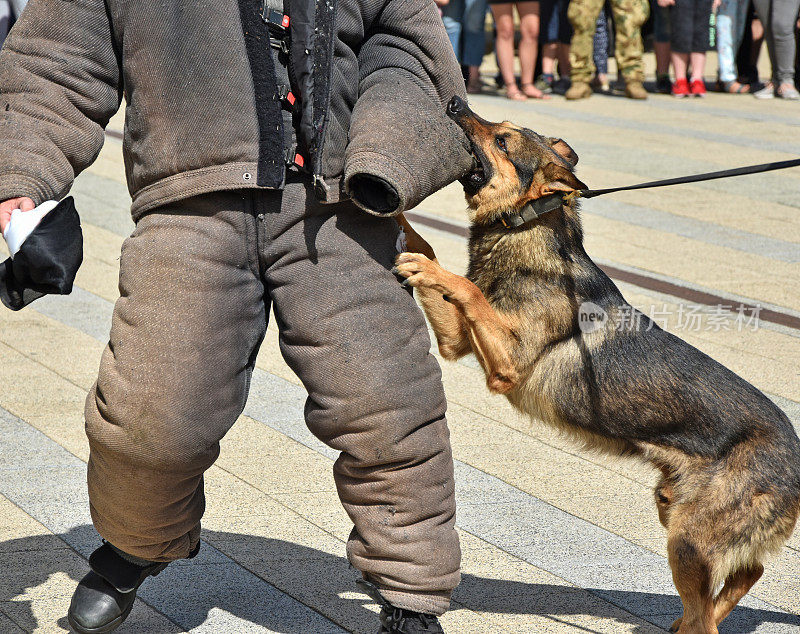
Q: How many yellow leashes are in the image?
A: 0